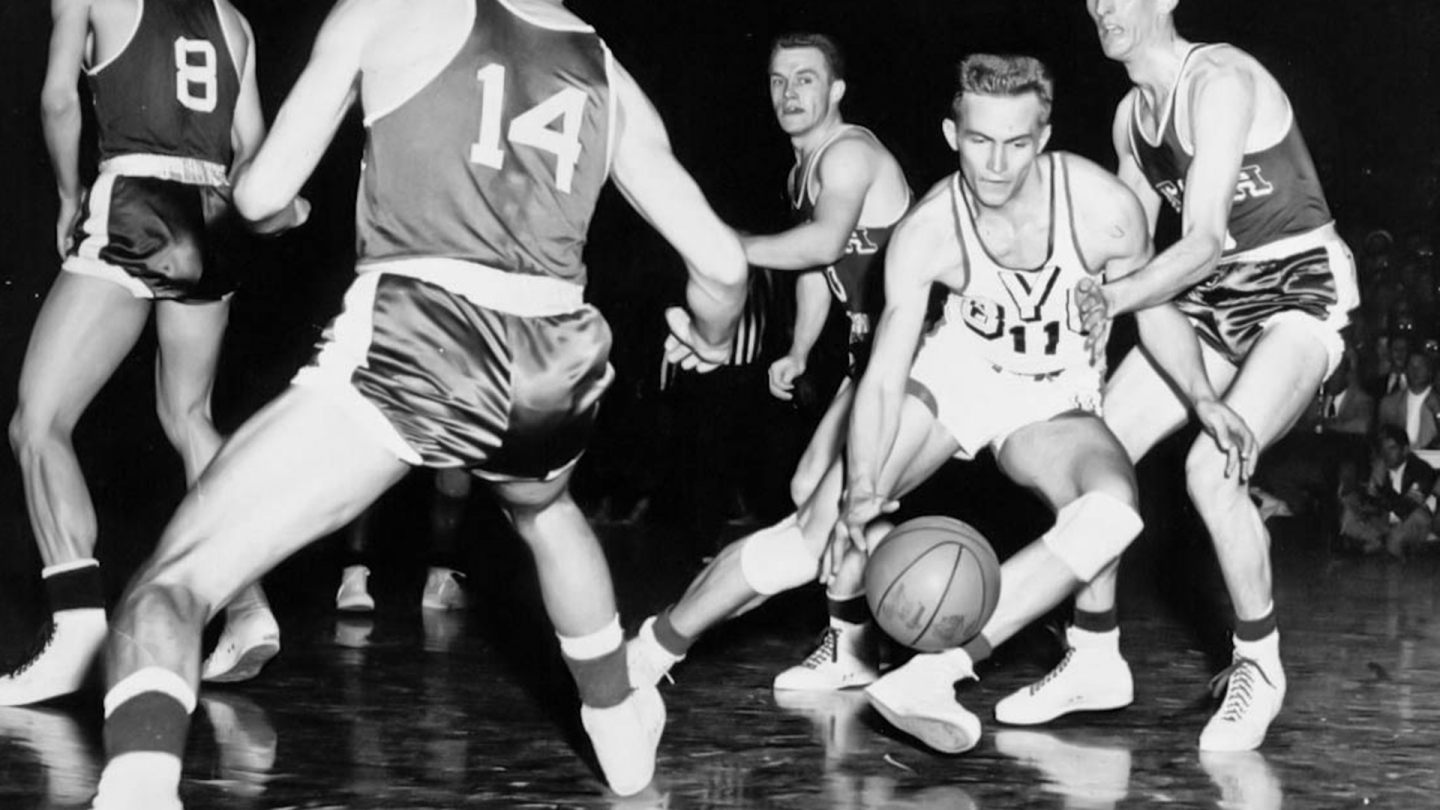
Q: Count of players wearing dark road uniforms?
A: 4